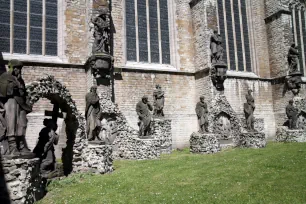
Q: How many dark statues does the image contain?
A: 11